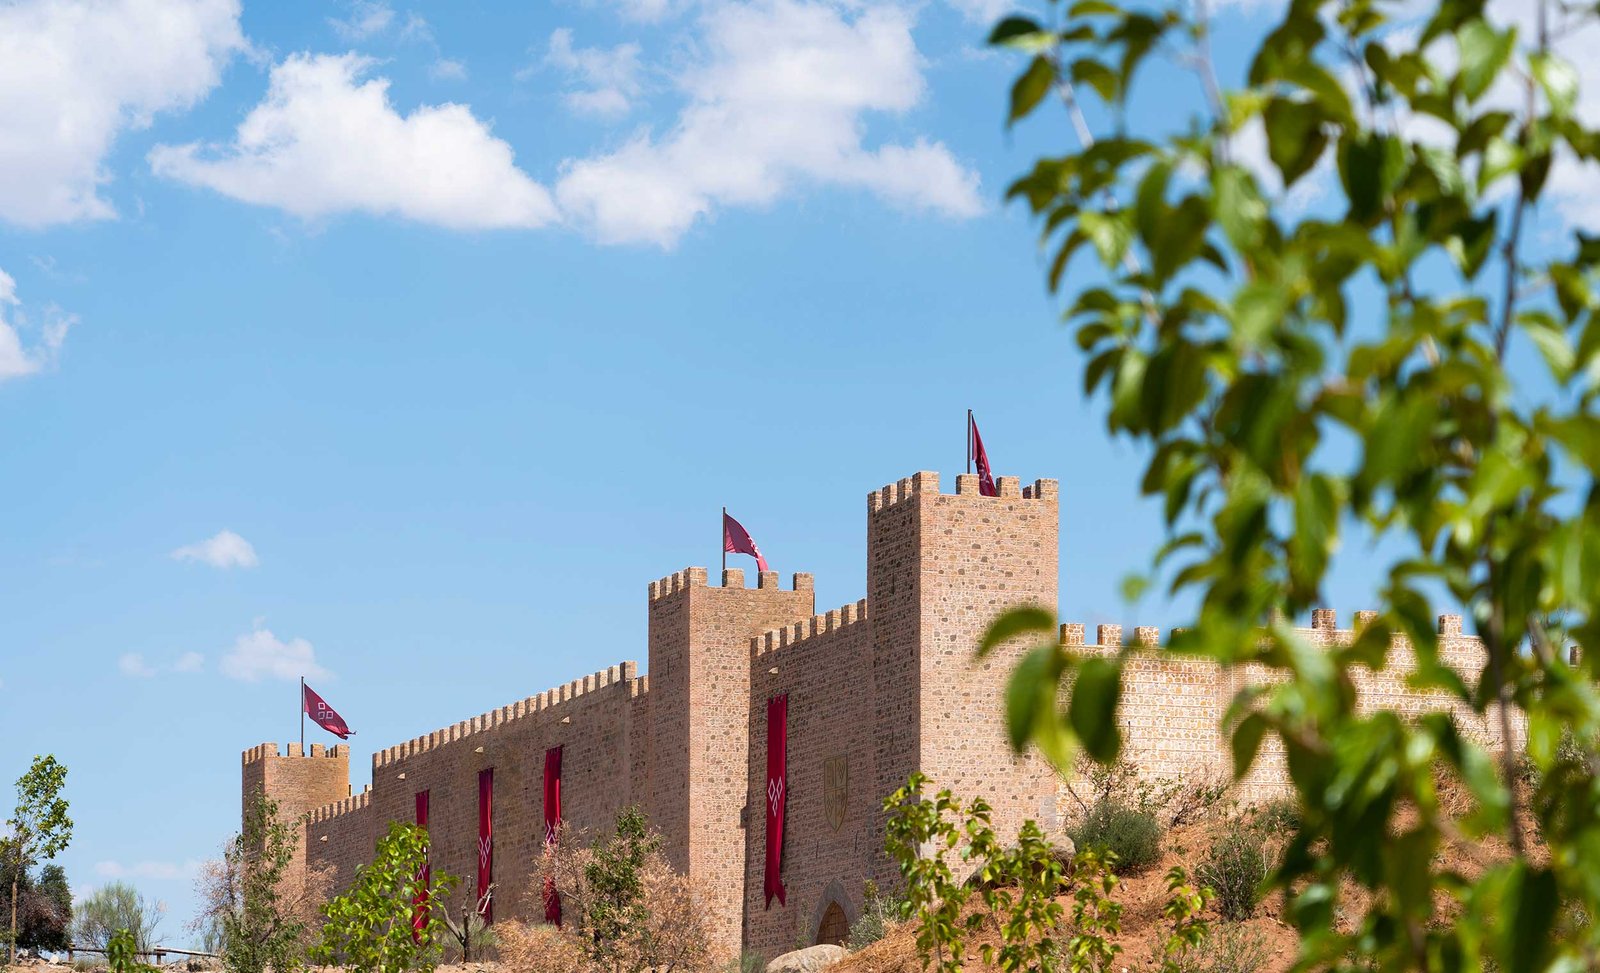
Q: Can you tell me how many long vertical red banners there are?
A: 4